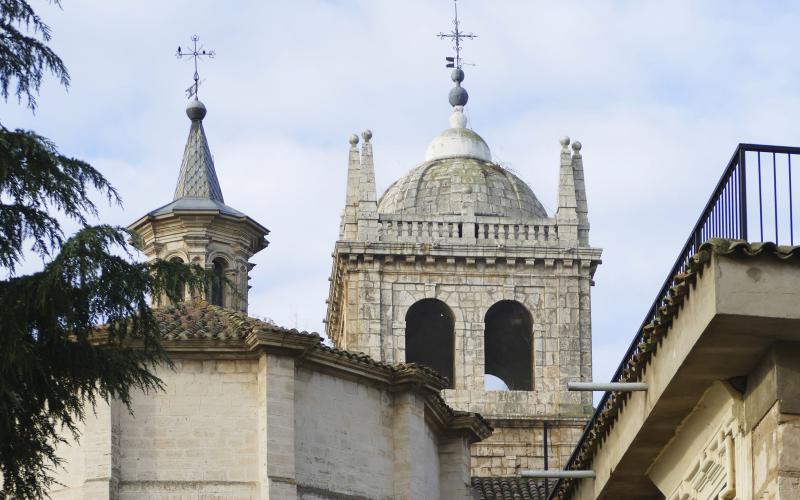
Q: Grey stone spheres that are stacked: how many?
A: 2